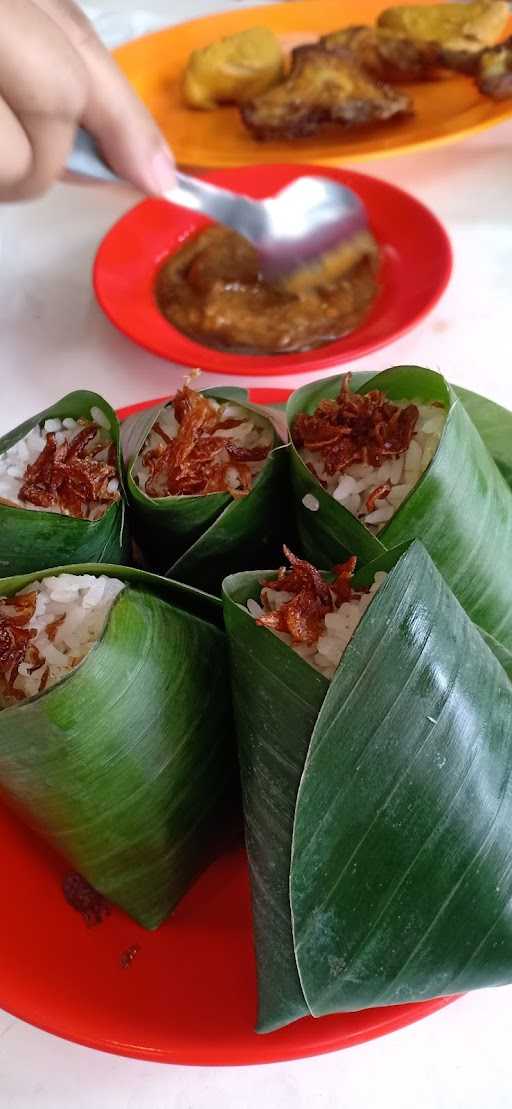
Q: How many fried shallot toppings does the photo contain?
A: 5